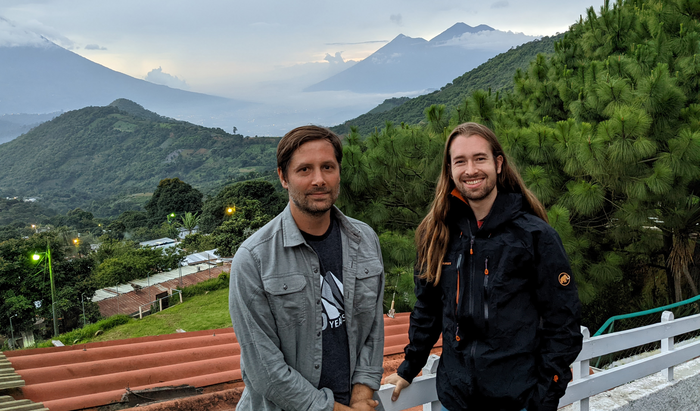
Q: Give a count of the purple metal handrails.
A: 0